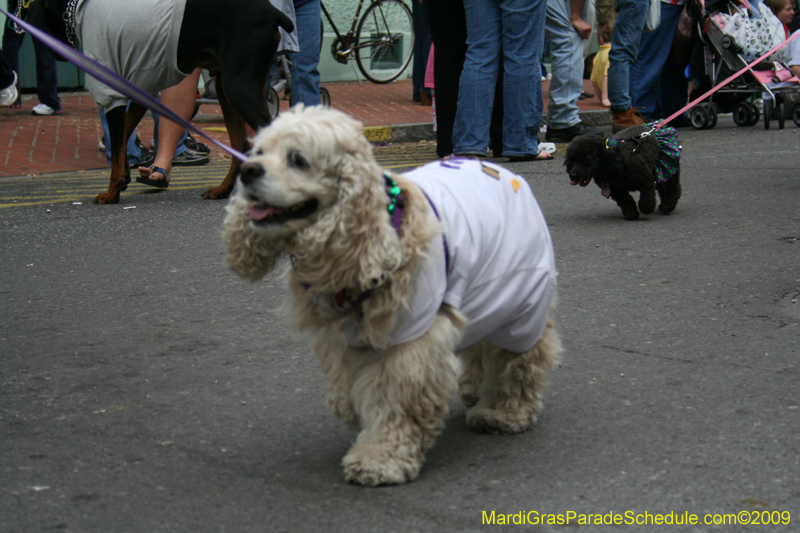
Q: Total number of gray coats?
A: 1